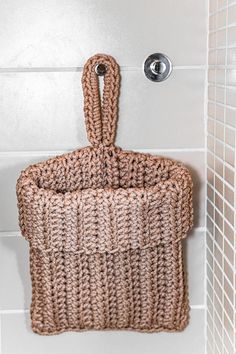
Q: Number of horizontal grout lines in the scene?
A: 4